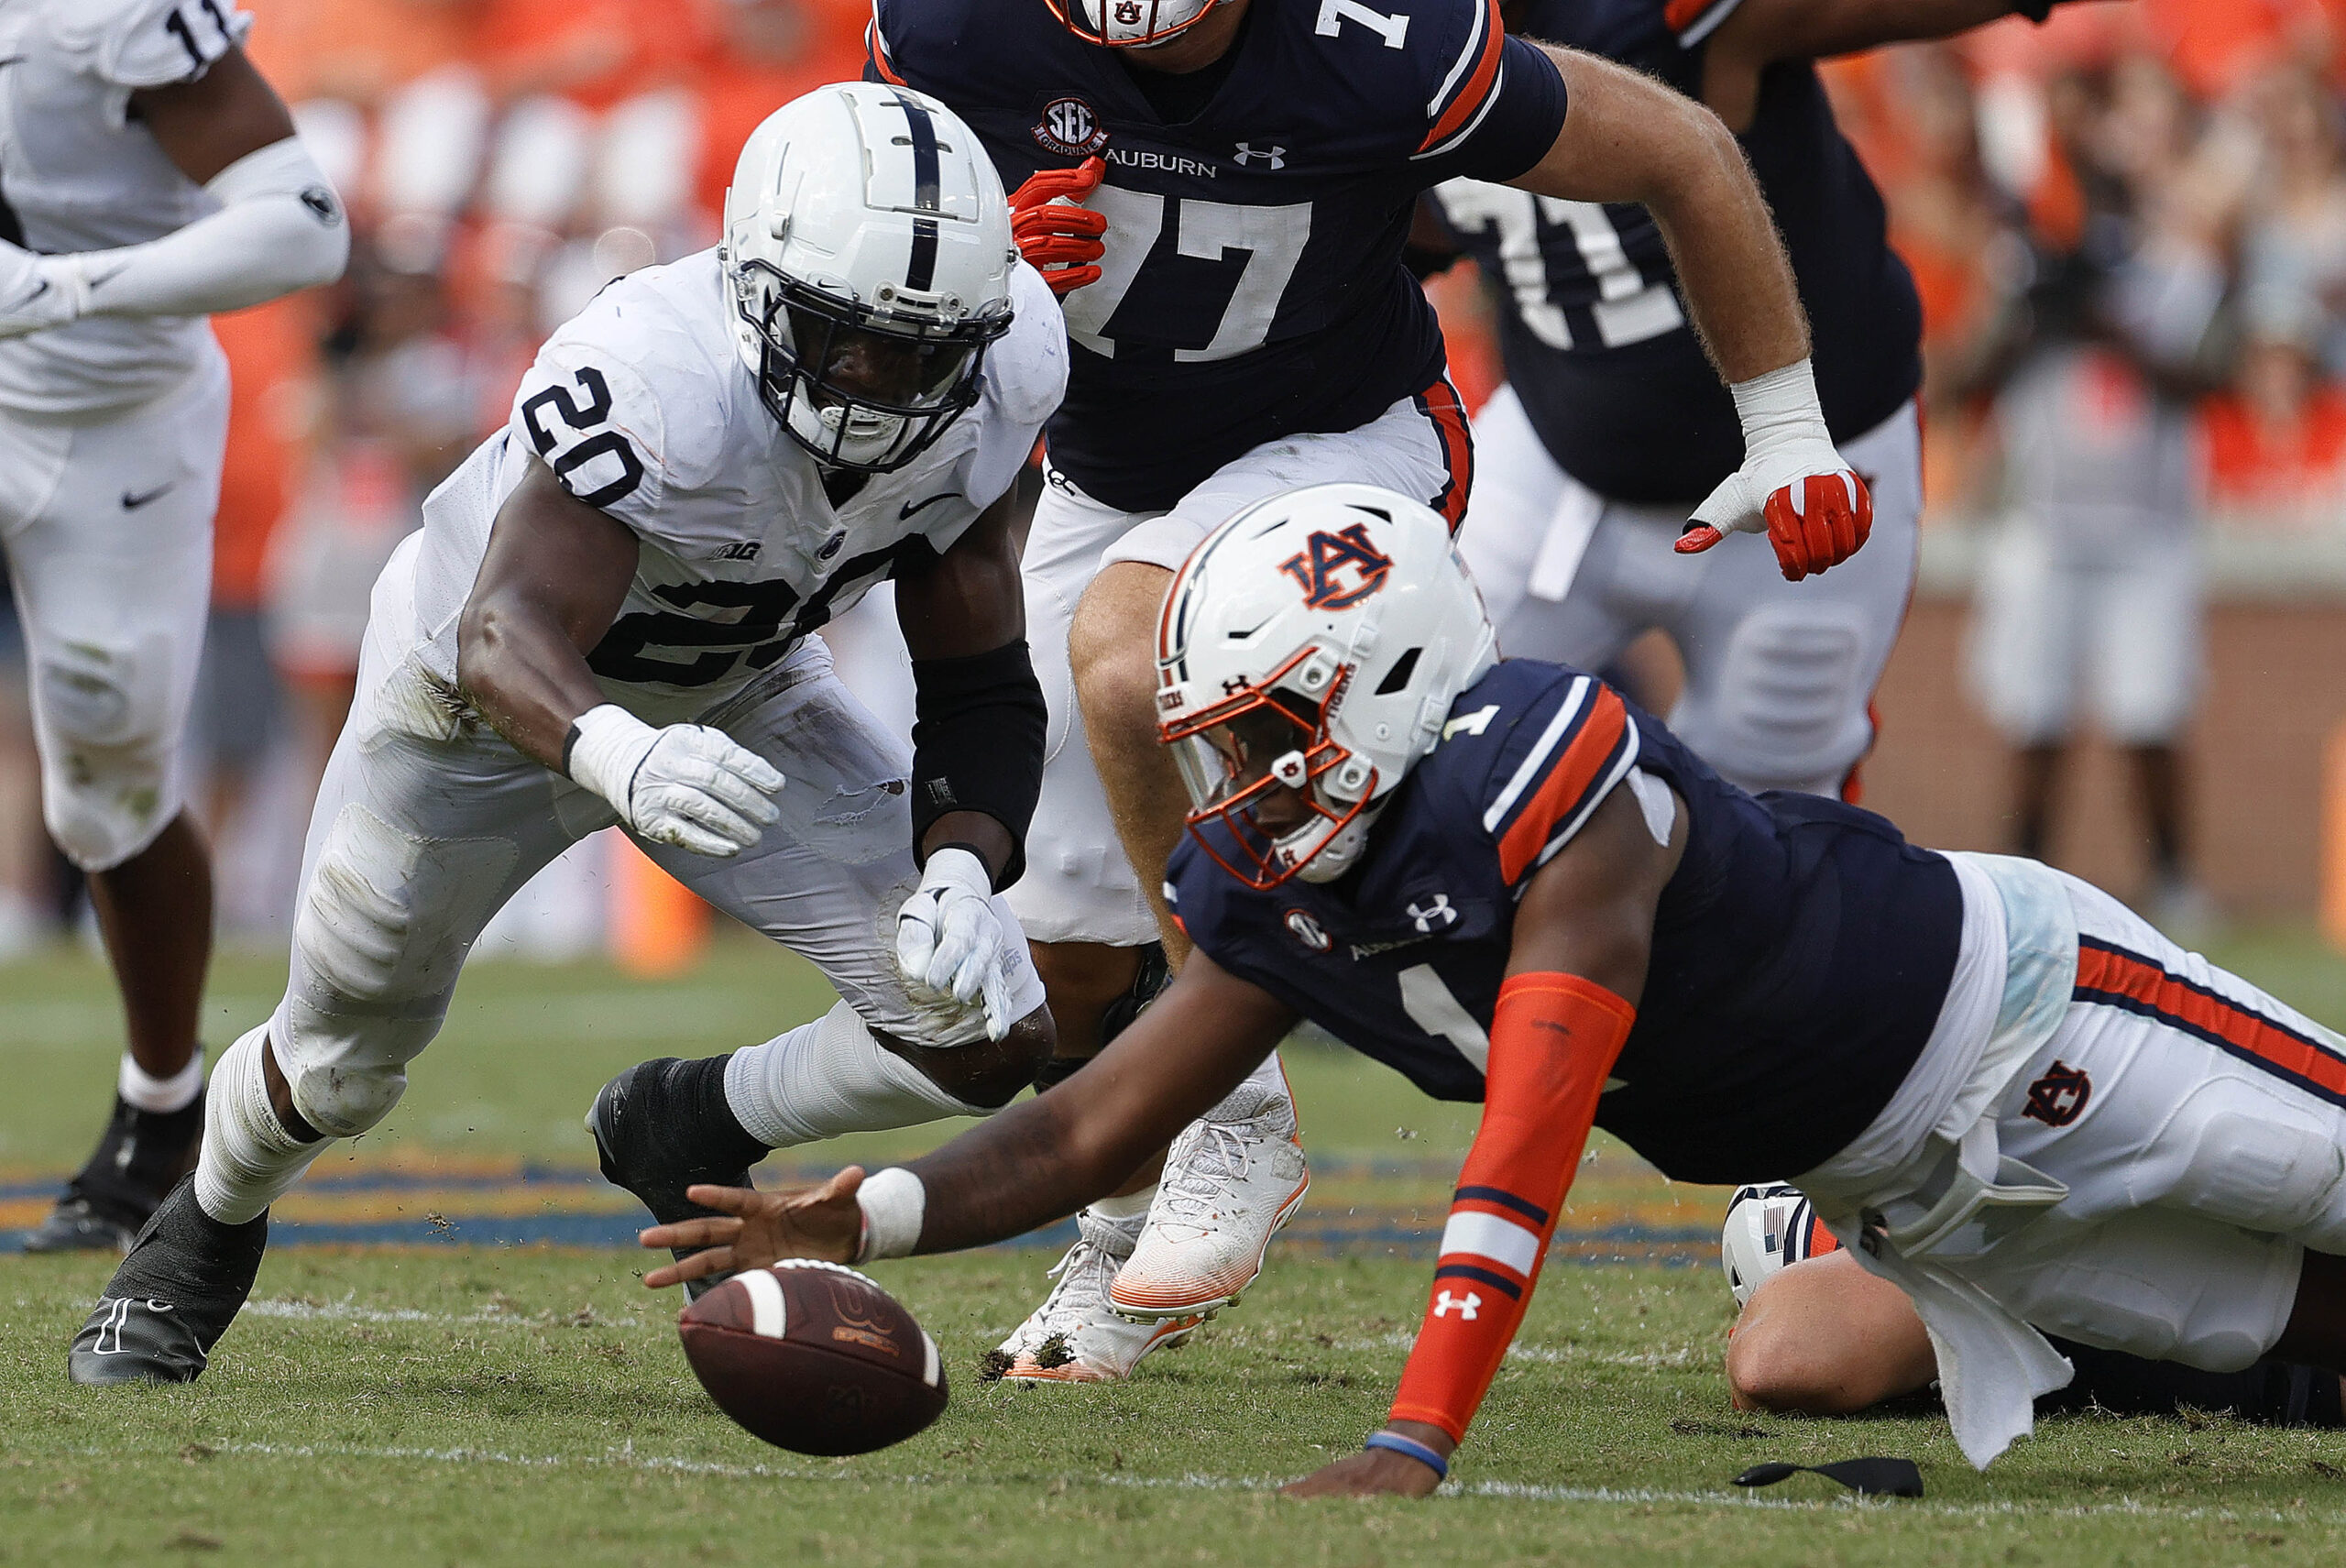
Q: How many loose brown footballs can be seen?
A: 1